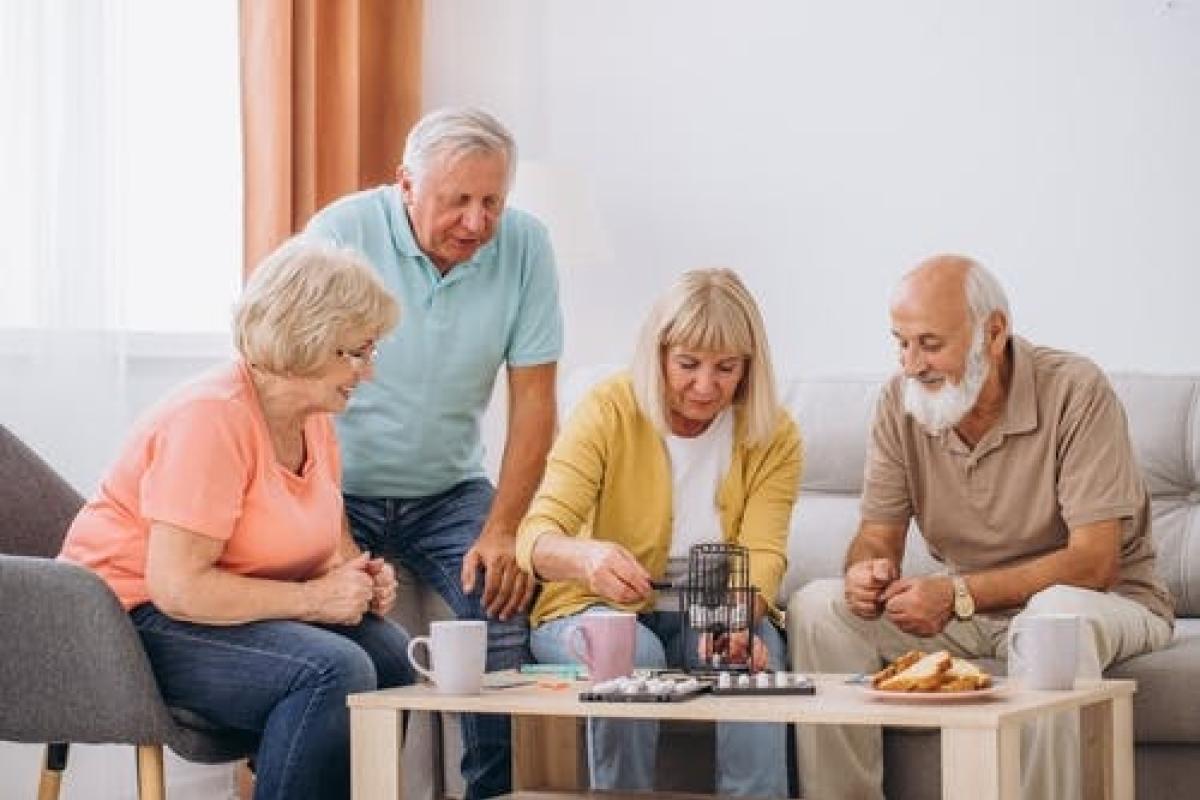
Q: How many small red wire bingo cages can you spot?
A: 0